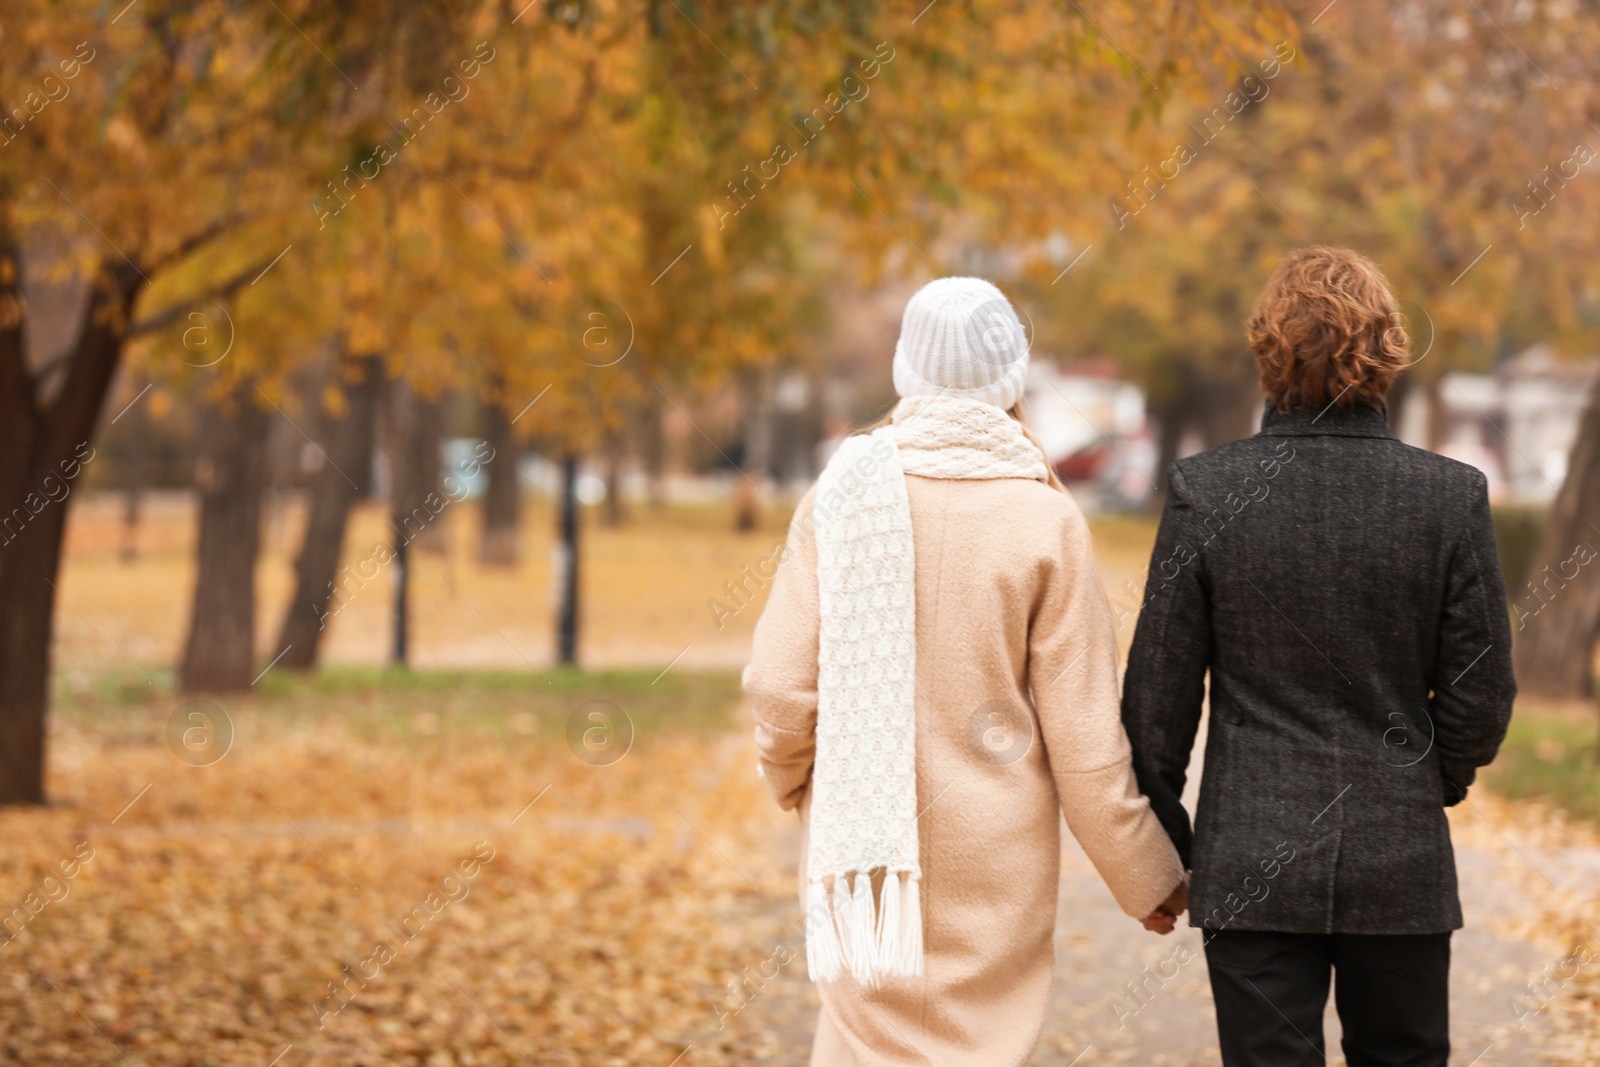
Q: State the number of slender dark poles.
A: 2